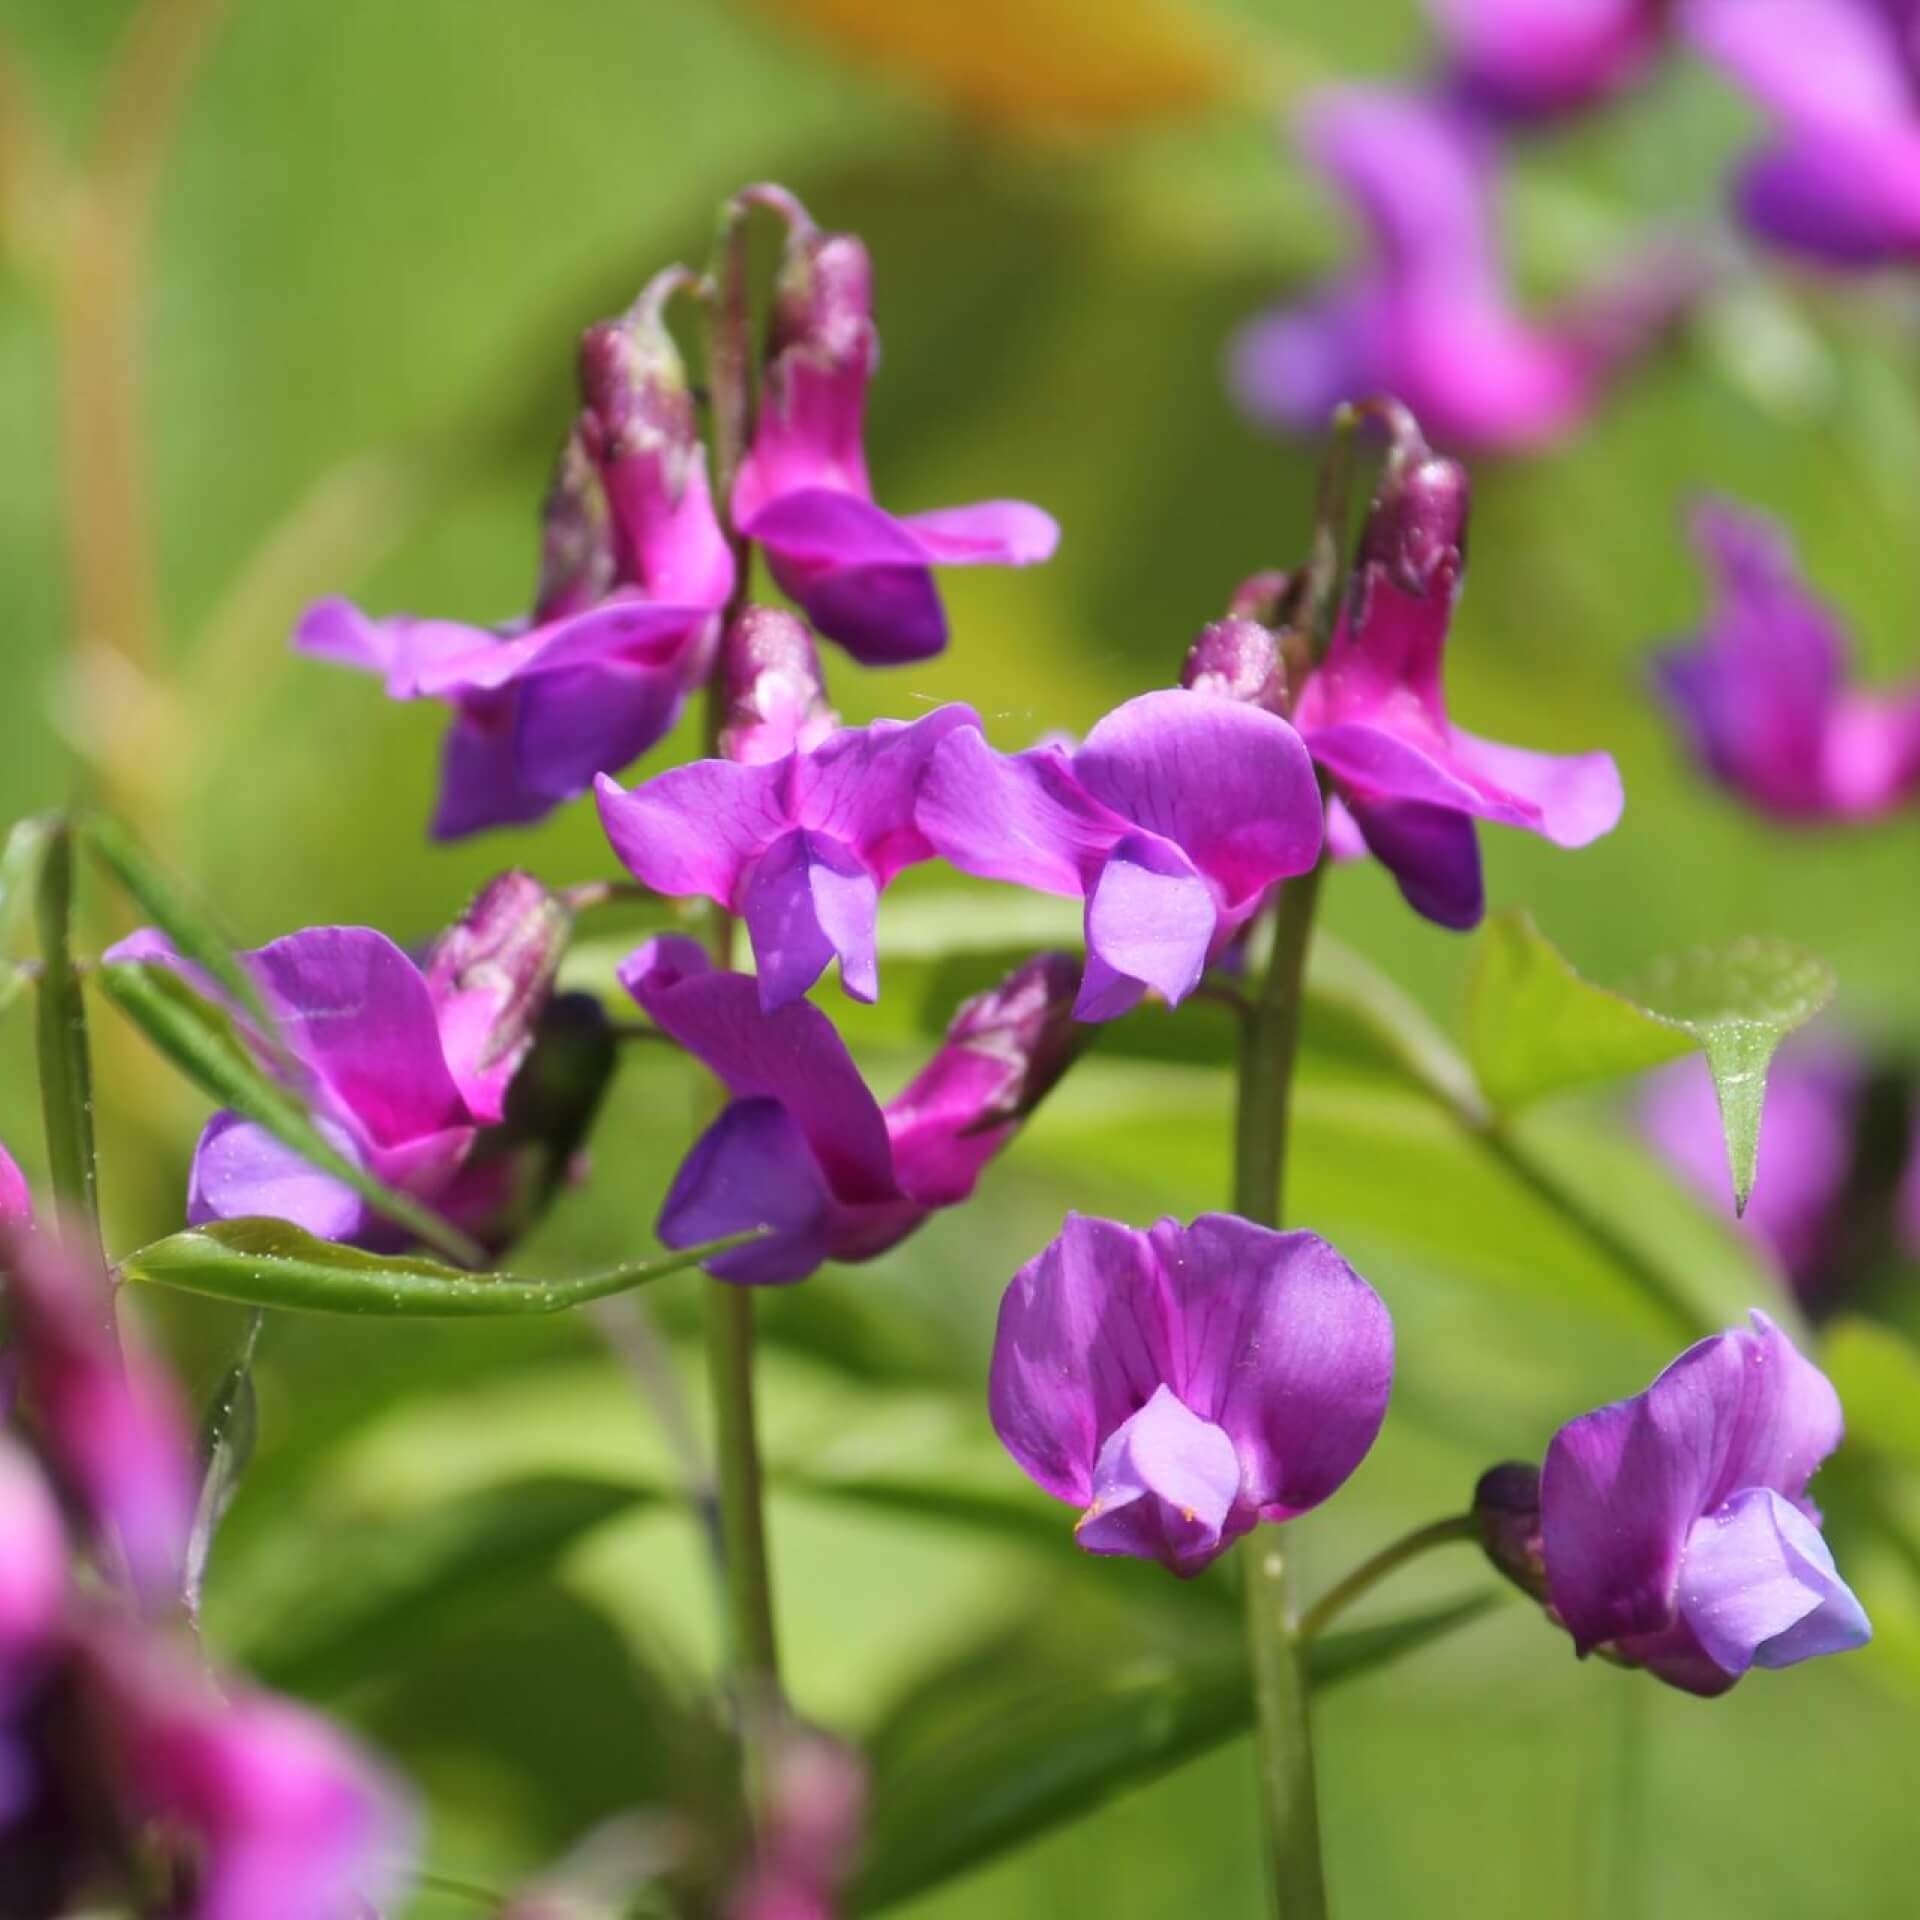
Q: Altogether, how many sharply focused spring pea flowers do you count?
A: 9